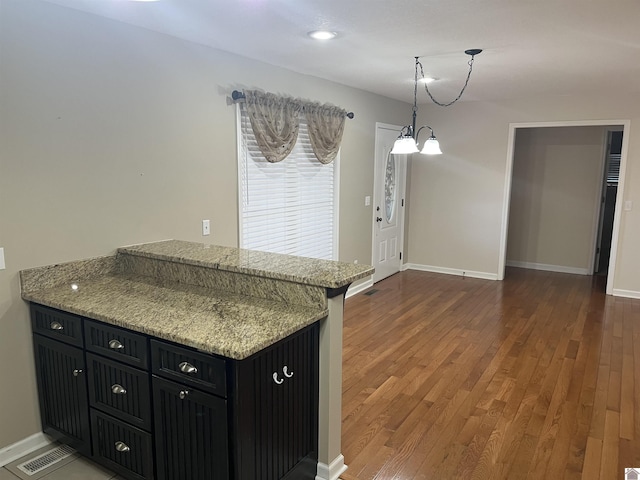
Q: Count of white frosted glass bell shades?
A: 3